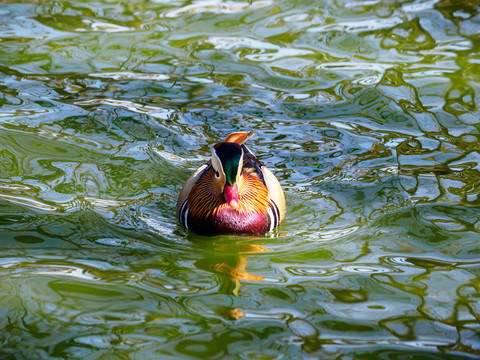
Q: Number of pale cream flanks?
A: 2